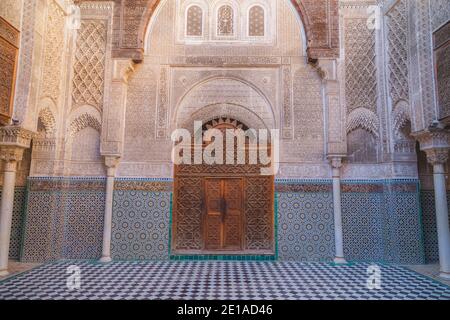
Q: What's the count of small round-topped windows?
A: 3